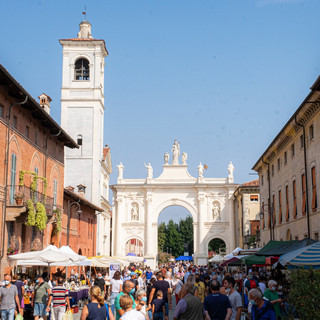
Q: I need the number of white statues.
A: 9